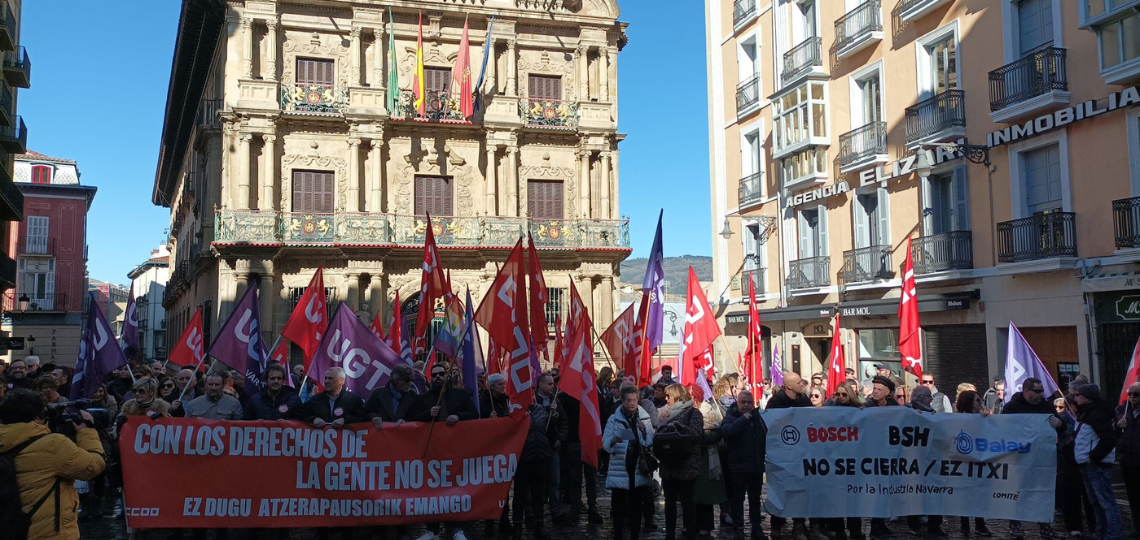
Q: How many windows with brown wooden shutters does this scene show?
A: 6